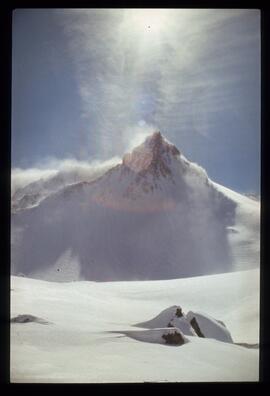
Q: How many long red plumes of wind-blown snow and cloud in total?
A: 0